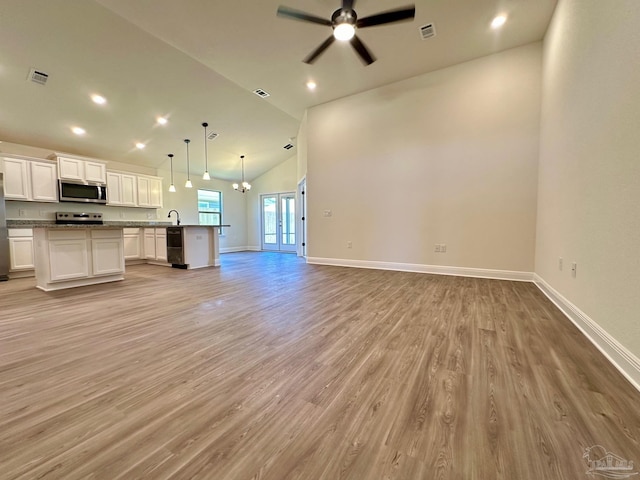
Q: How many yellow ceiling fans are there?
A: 0